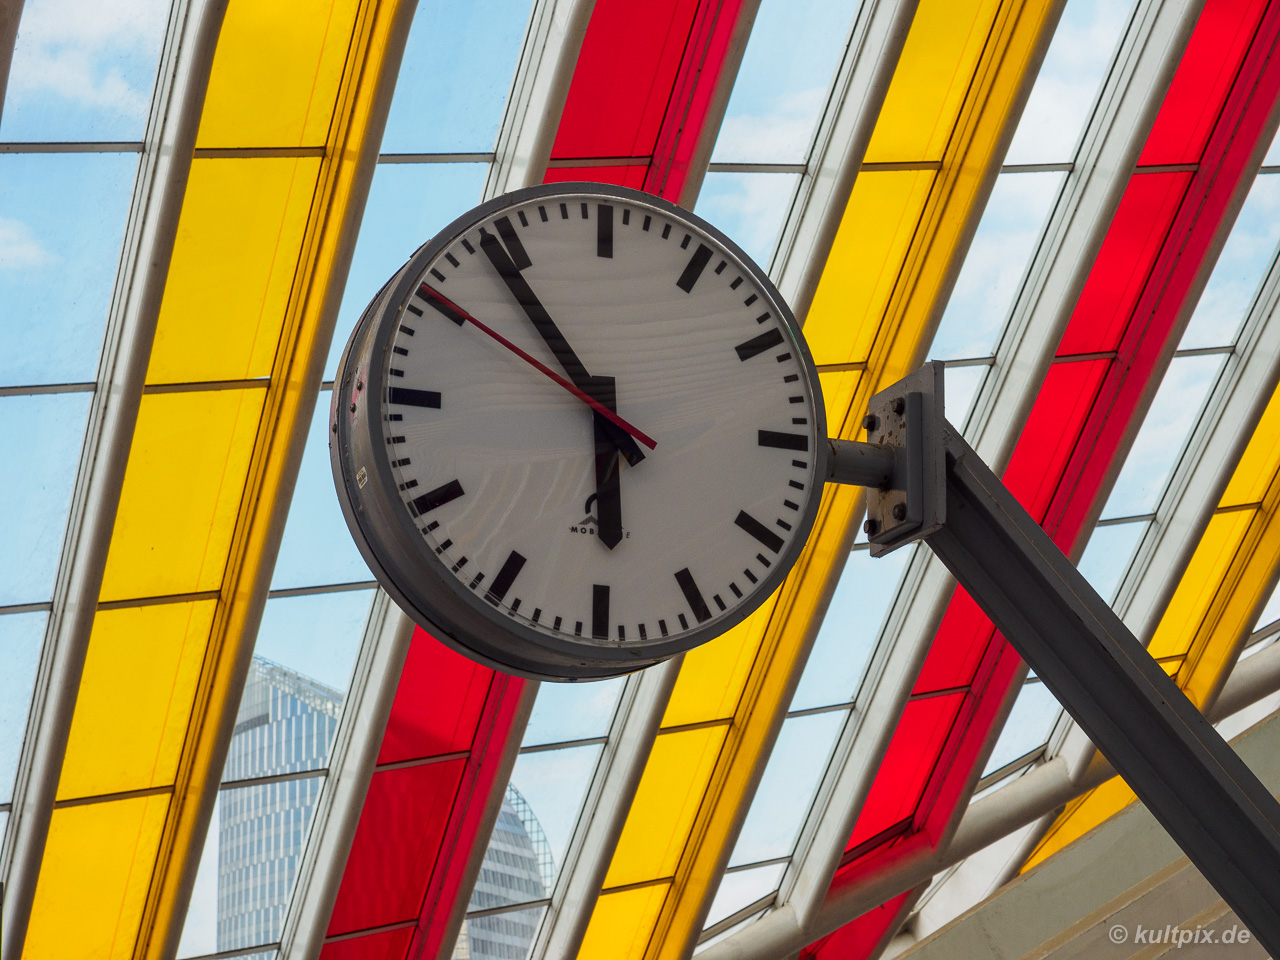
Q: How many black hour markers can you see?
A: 12